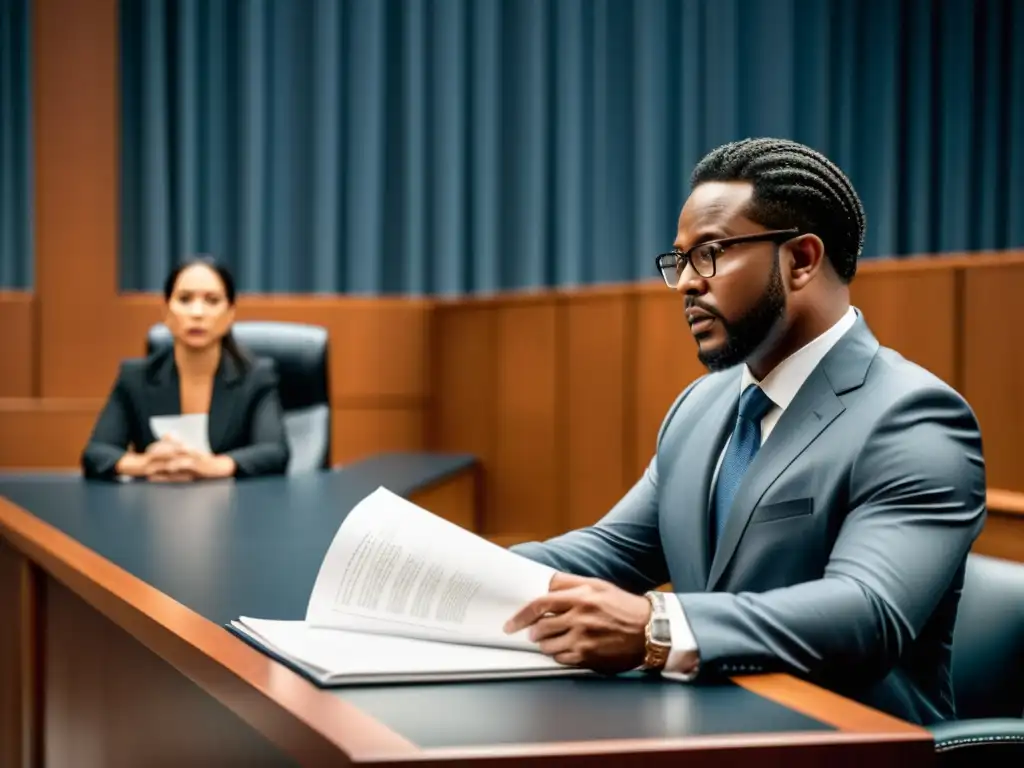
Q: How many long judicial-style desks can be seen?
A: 1